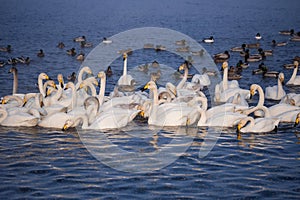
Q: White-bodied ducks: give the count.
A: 3